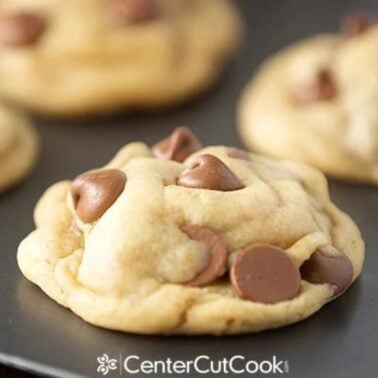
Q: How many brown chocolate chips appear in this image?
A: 11